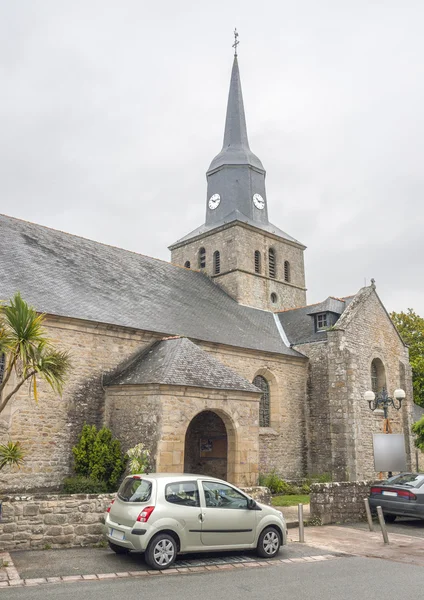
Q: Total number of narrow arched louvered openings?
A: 6